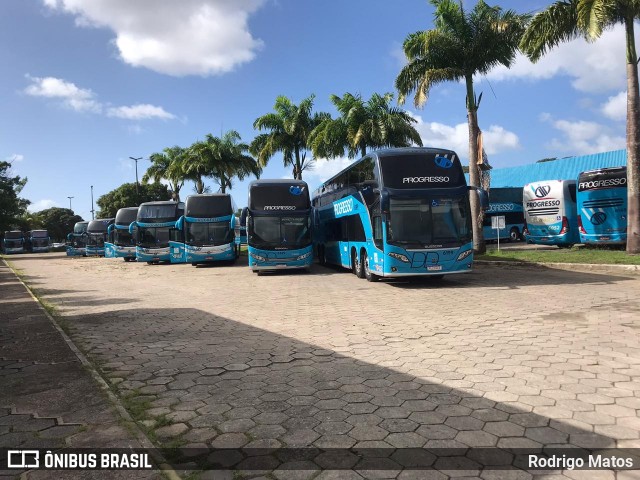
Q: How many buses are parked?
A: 12